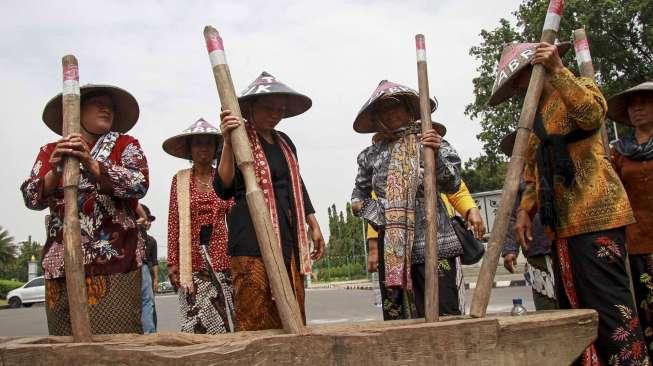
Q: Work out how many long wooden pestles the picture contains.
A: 5